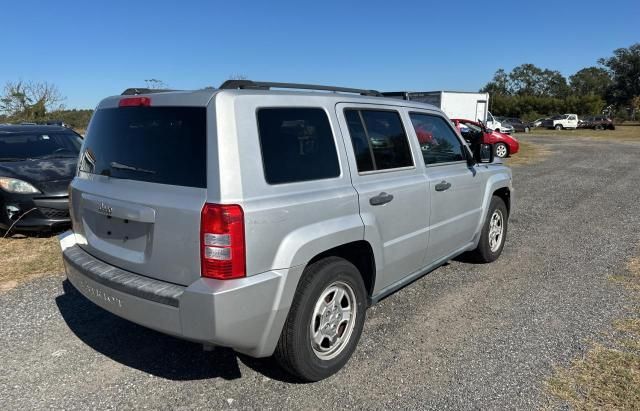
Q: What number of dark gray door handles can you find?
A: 2